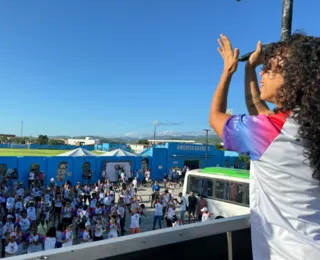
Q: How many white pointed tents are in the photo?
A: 2